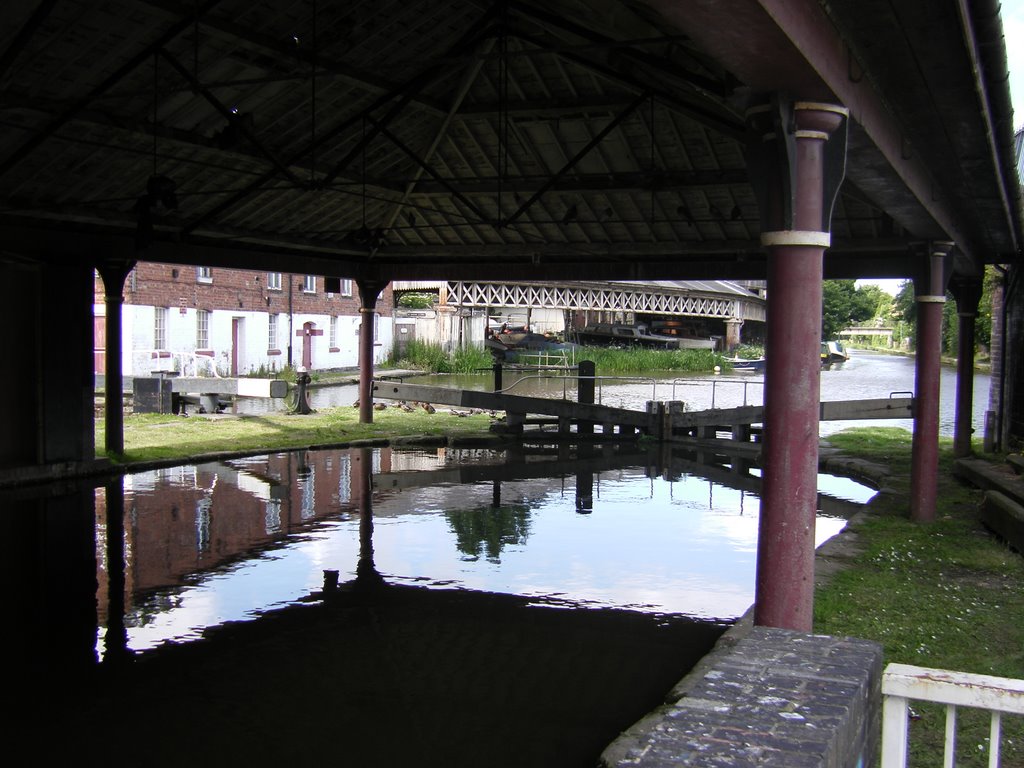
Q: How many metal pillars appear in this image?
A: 5